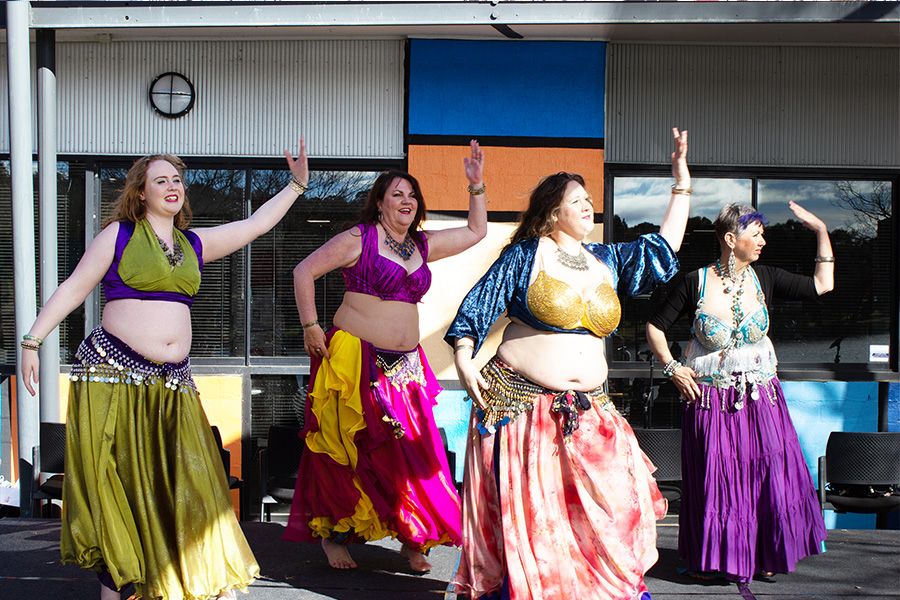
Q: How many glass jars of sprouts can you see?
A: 0